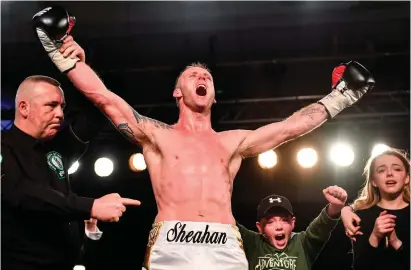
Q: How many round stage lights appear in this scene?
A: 7